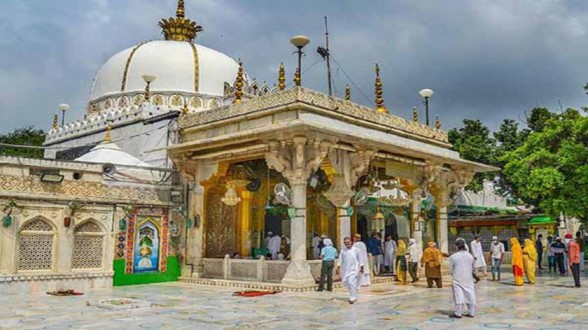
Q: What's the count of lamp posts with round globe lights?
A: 4